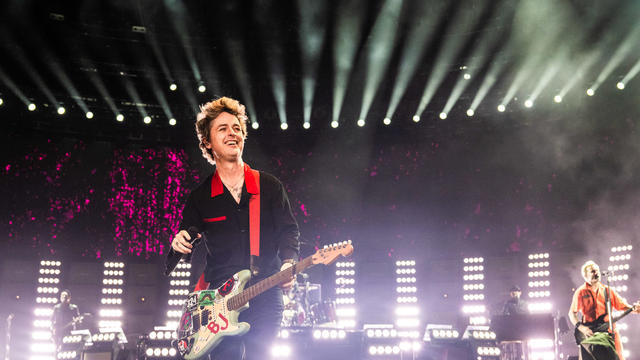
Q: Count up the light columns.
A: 8